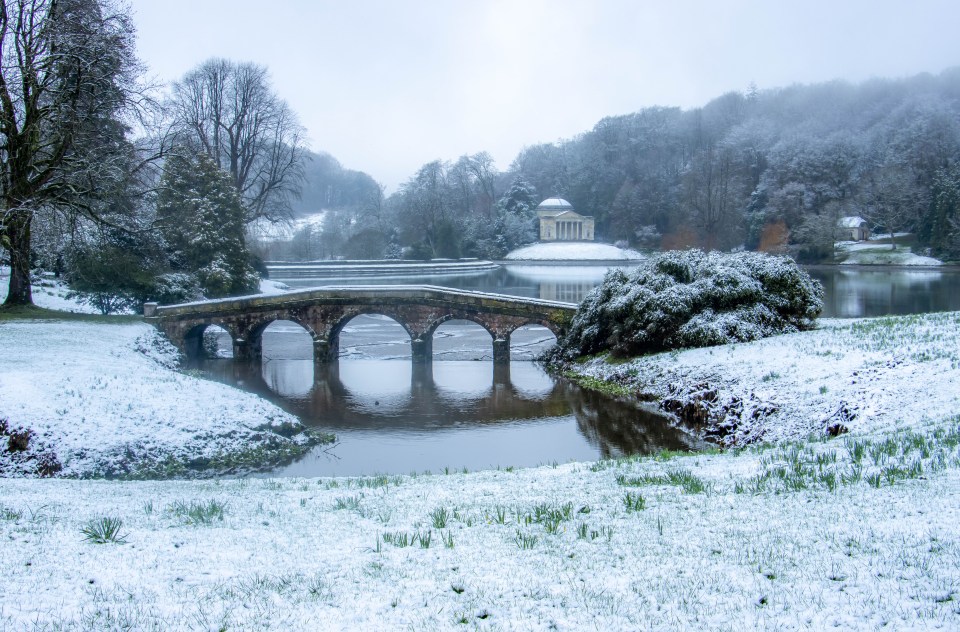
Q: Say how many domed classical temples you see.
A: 1